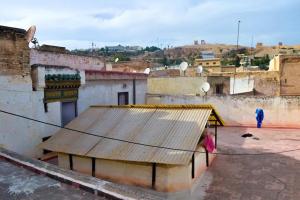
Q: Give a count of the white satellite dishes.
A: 5